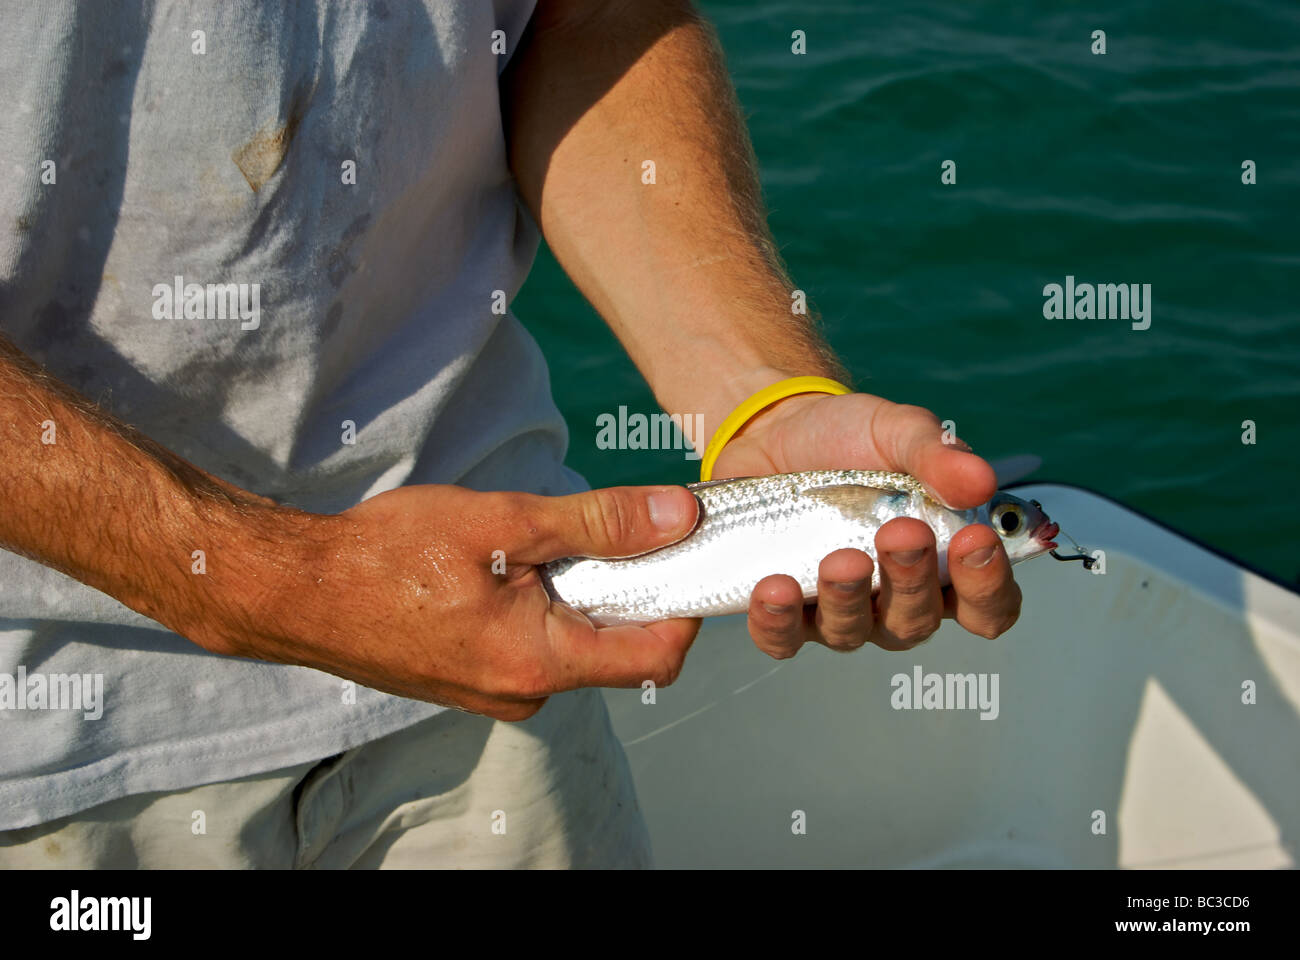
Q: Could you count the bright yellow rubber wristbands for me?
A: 1